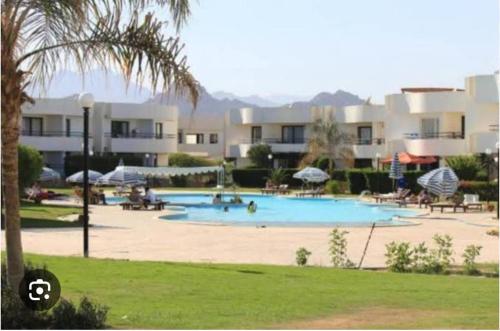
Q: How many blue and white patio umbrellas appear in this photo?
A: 6